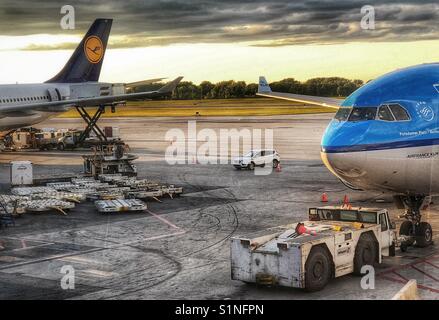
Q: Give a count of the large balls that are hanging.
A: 0